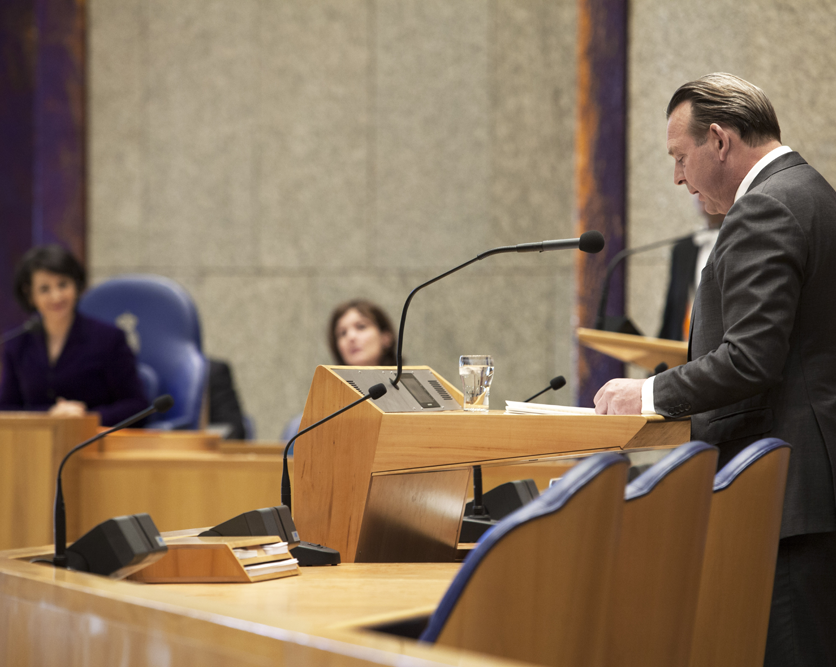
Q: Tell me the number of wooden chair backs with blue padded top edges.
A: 3